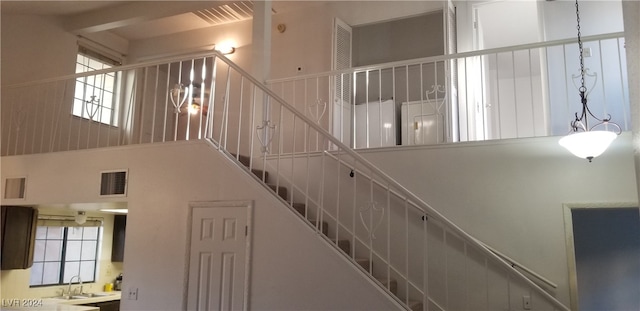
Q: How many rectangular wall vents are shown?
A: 2